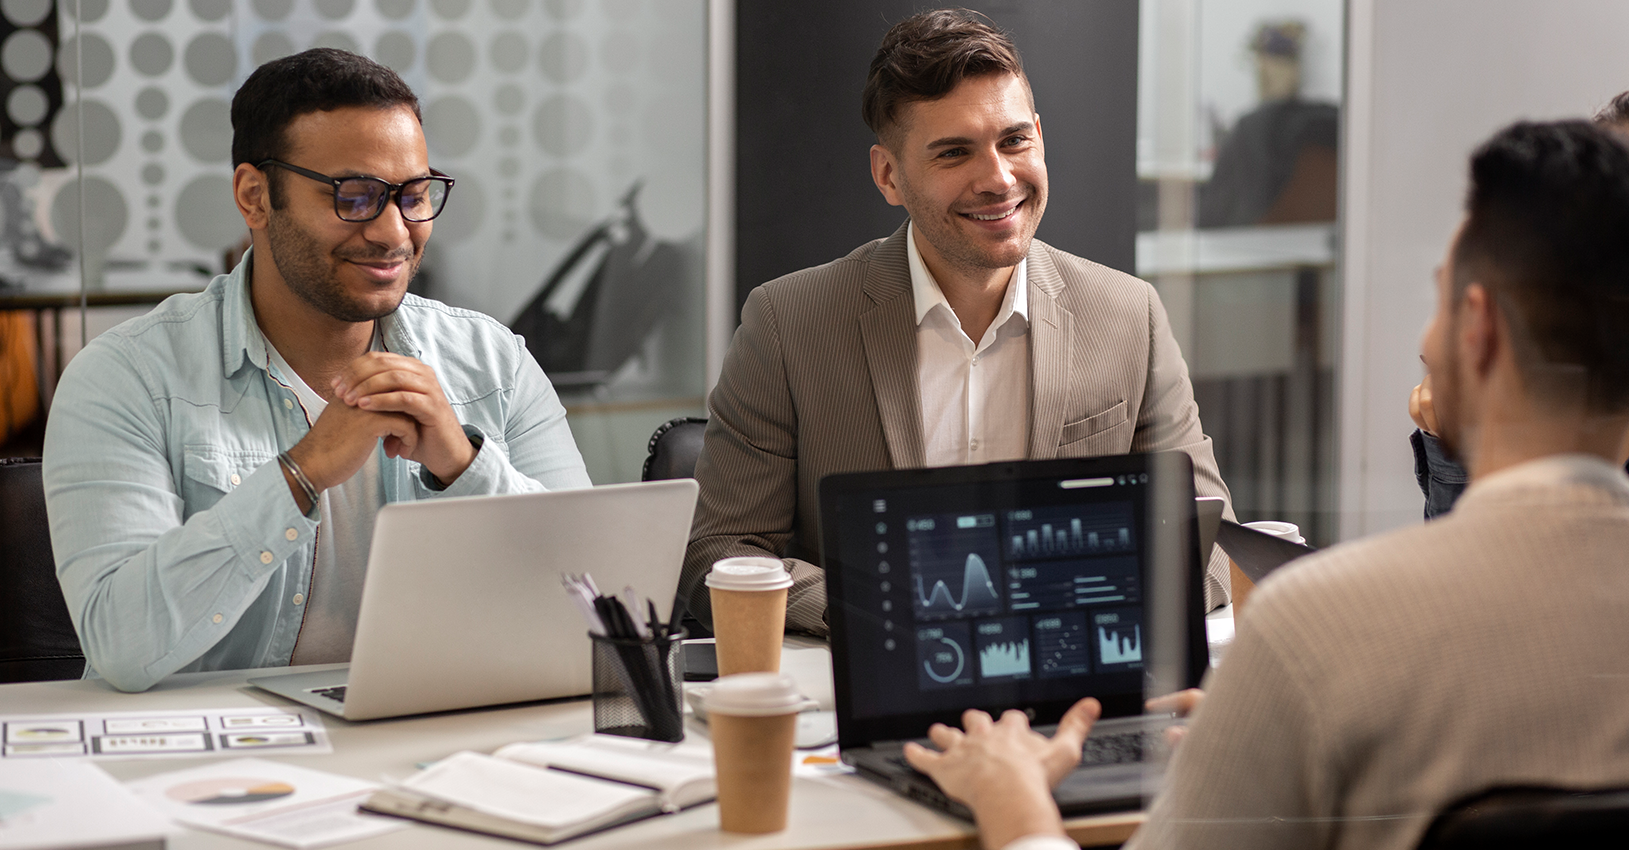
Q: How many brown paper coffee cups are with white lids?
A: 3